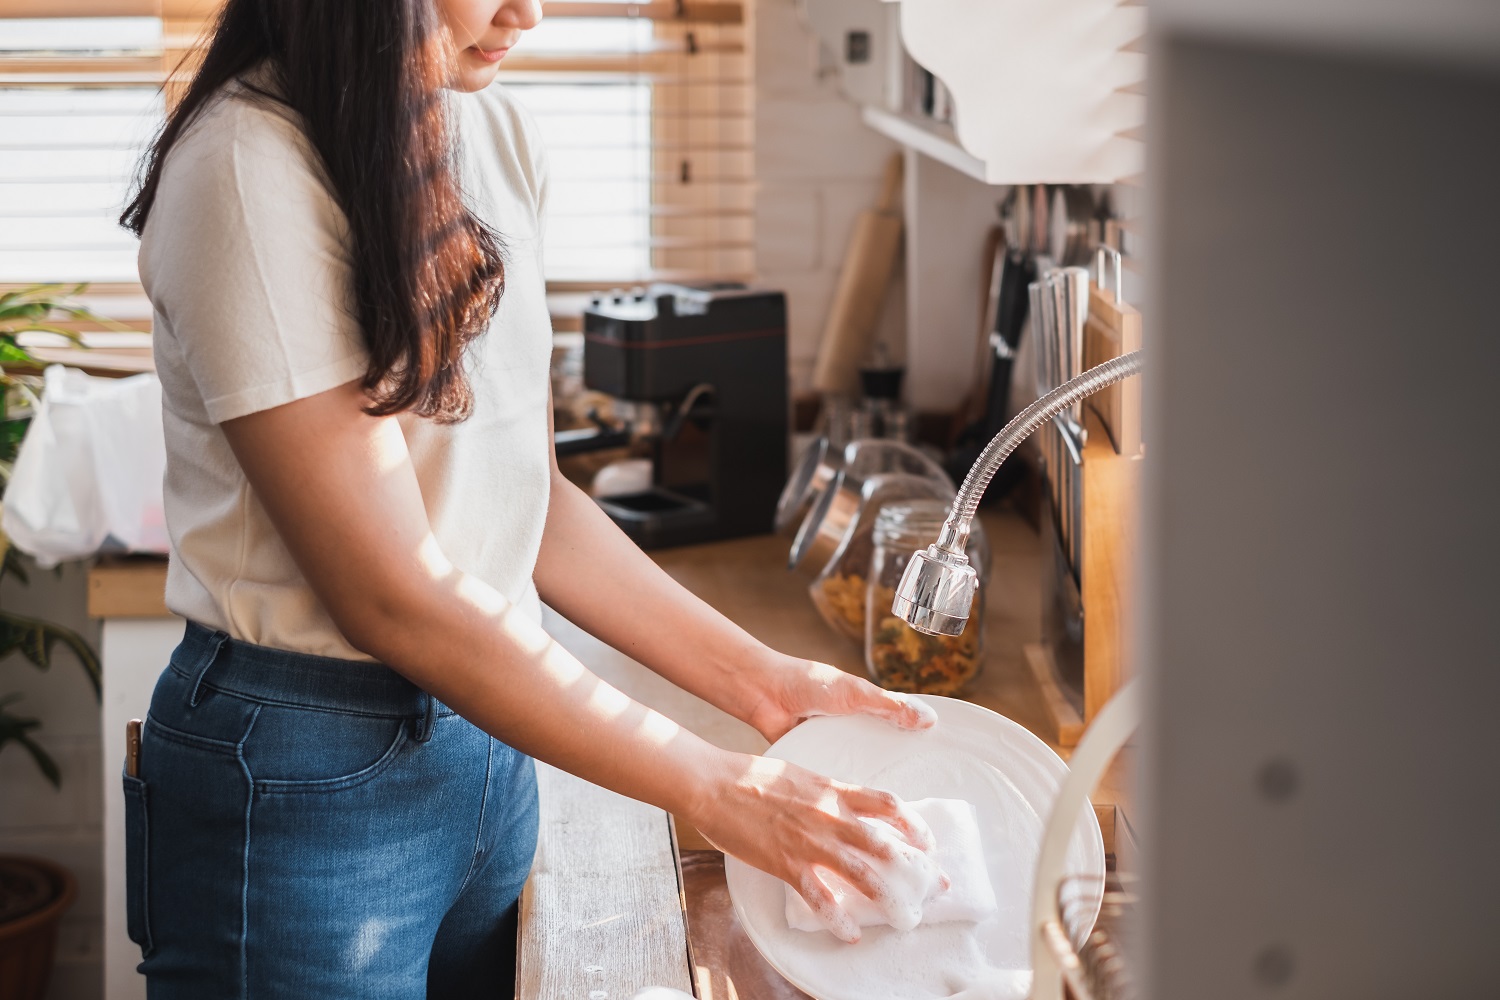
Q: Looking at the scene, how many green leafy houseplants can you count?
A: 1